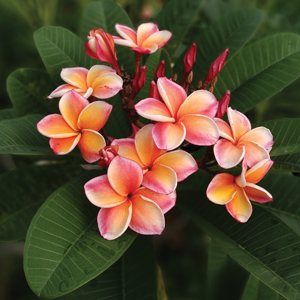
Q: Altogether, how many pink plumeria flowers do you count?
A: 8